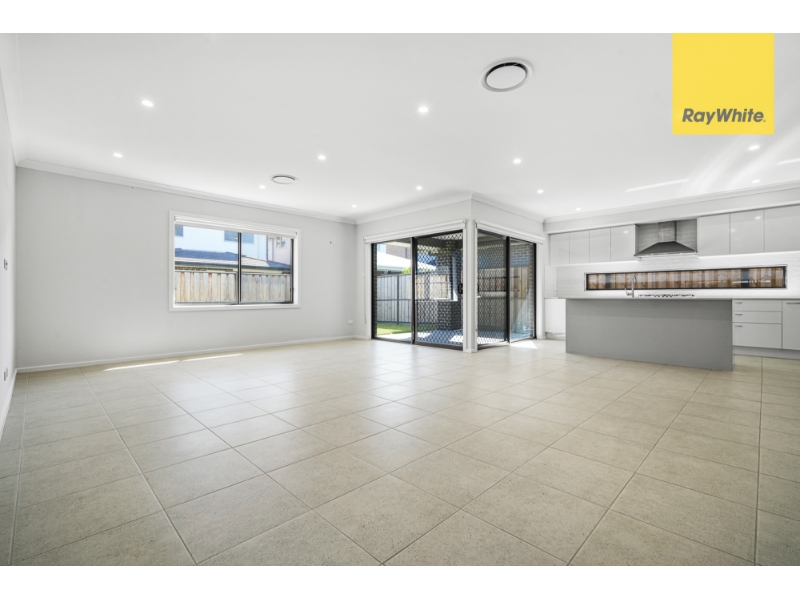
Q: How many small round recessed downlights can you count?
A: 12